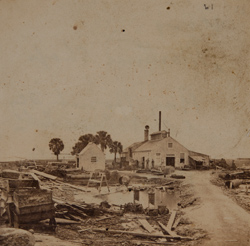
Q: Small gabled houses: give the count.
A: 1